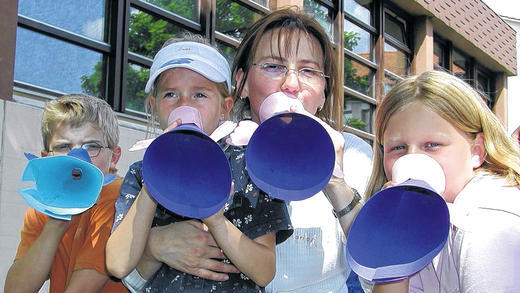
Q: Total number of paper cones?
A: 4